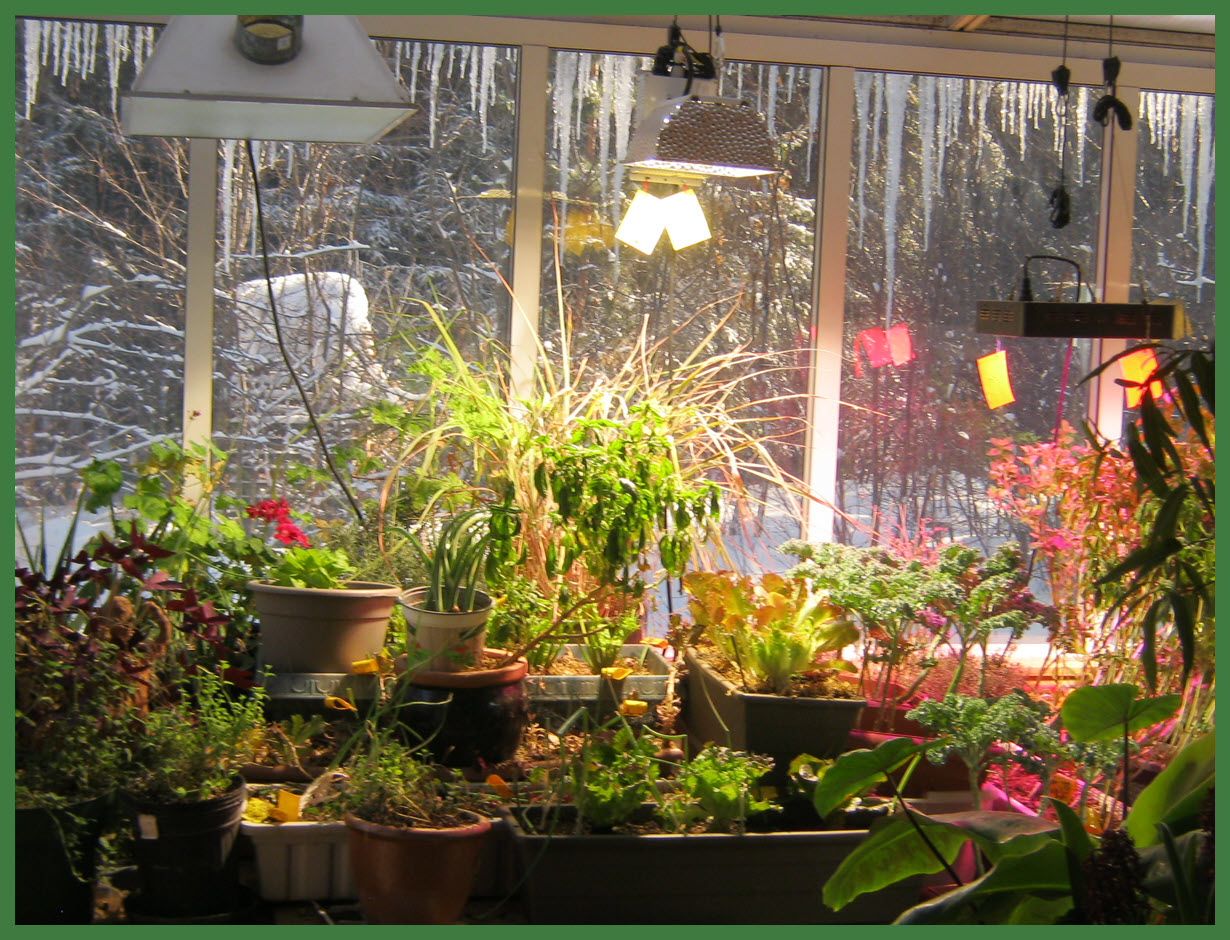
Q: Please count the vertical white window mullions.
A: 4